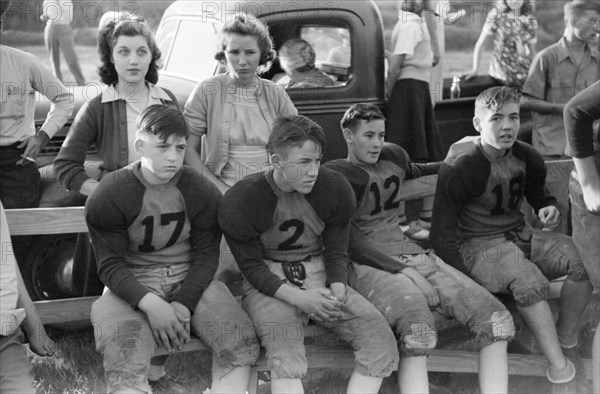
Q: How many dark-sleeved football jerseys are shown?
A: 4